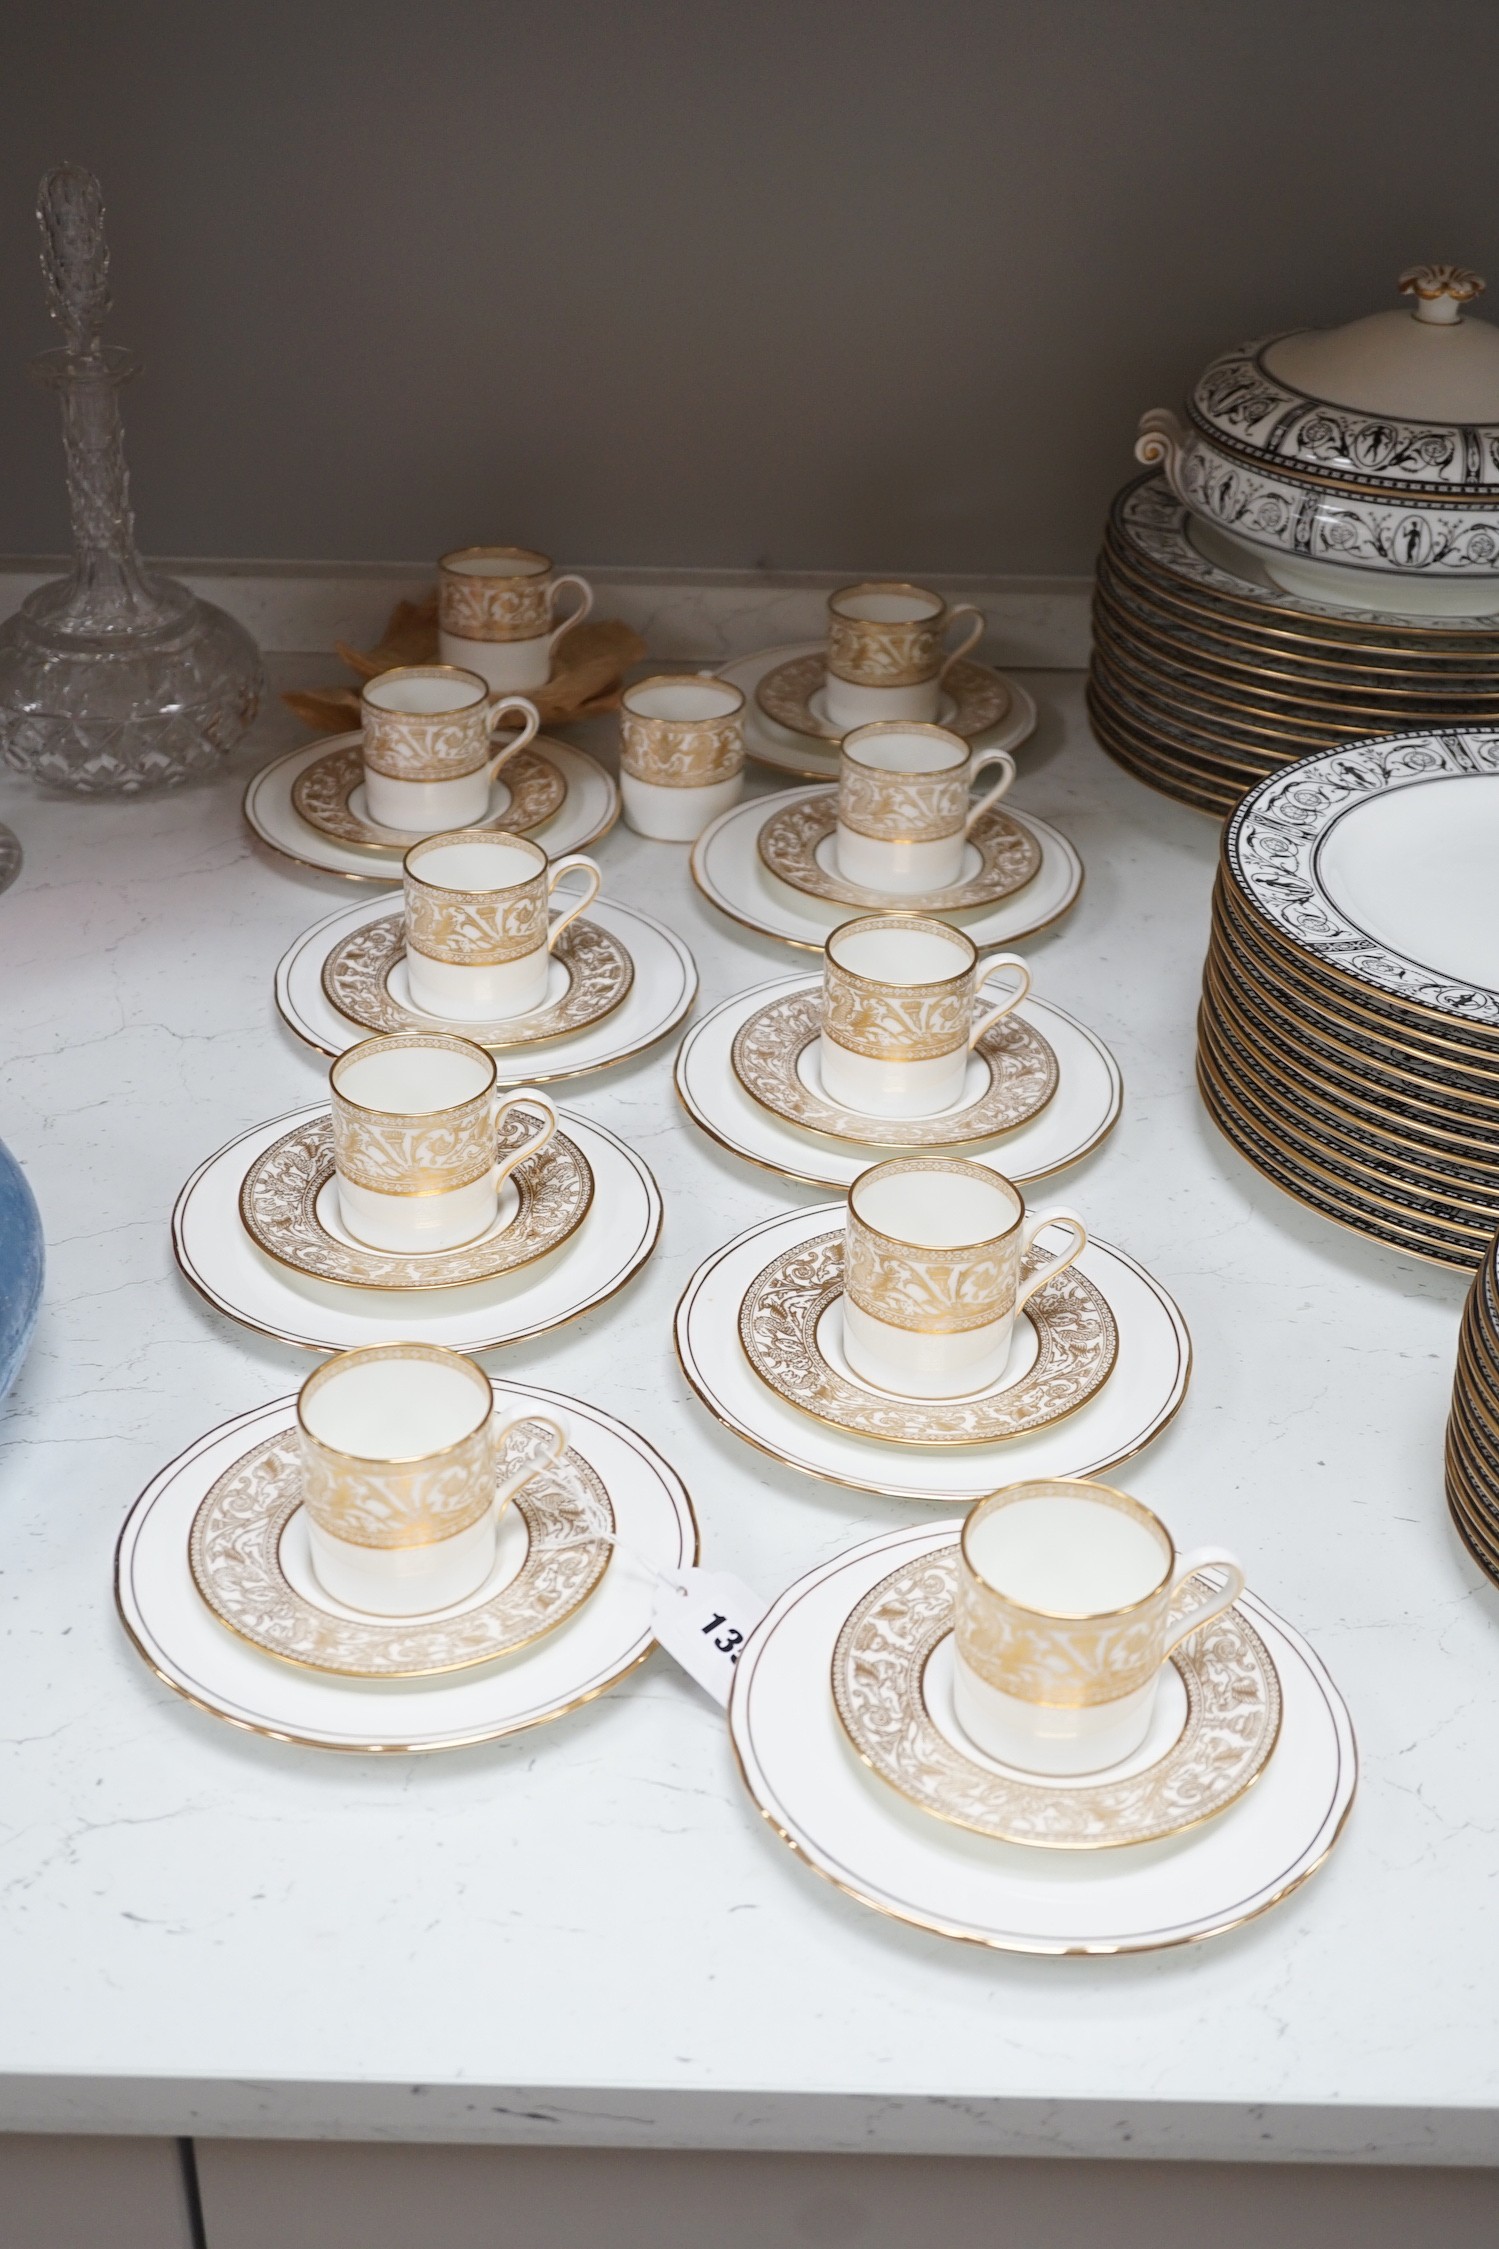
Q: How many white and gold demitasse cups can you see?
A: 11